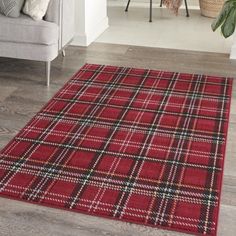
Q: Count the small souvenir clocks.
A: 0